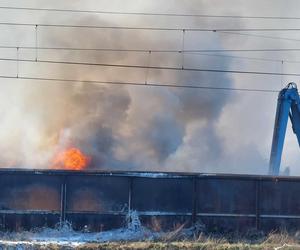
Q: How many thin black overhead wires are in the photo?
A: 5